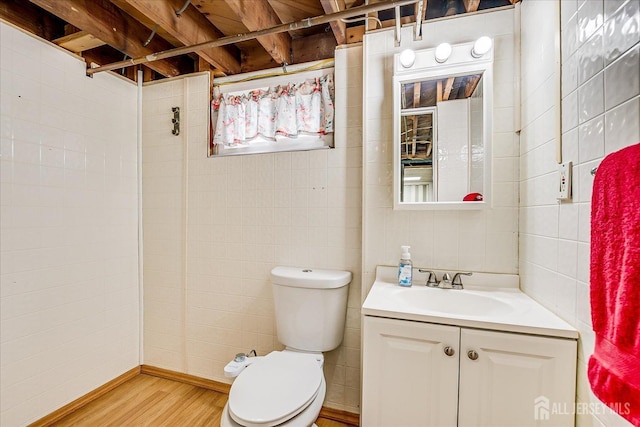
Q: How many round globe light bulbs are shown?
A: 3